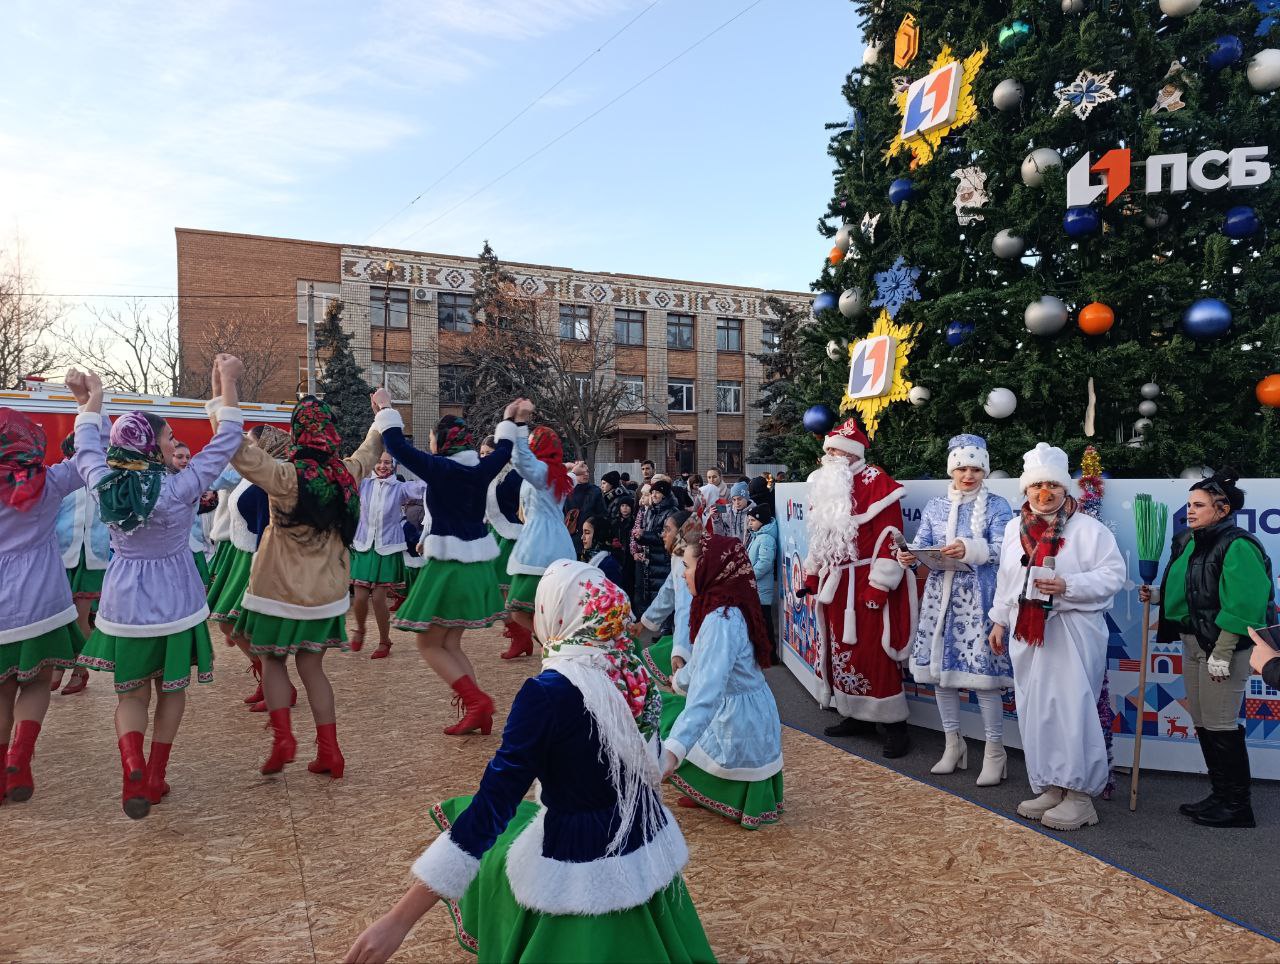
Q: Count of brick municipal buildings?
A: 1